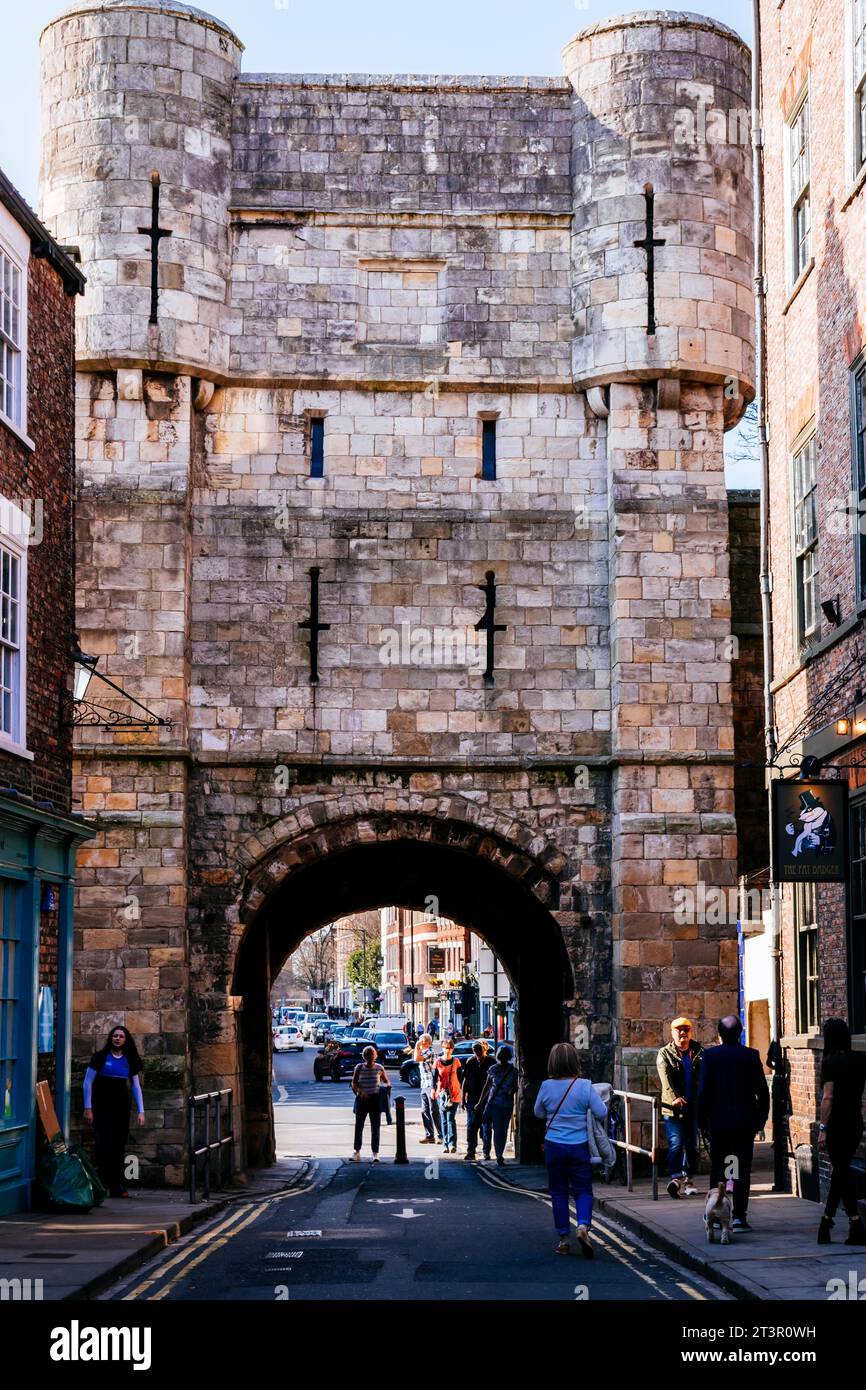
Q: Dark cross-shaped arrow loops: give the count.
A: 4